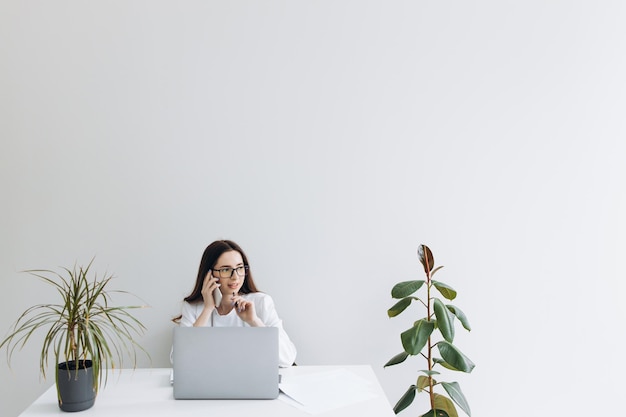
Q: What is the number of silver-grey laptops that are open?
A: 1